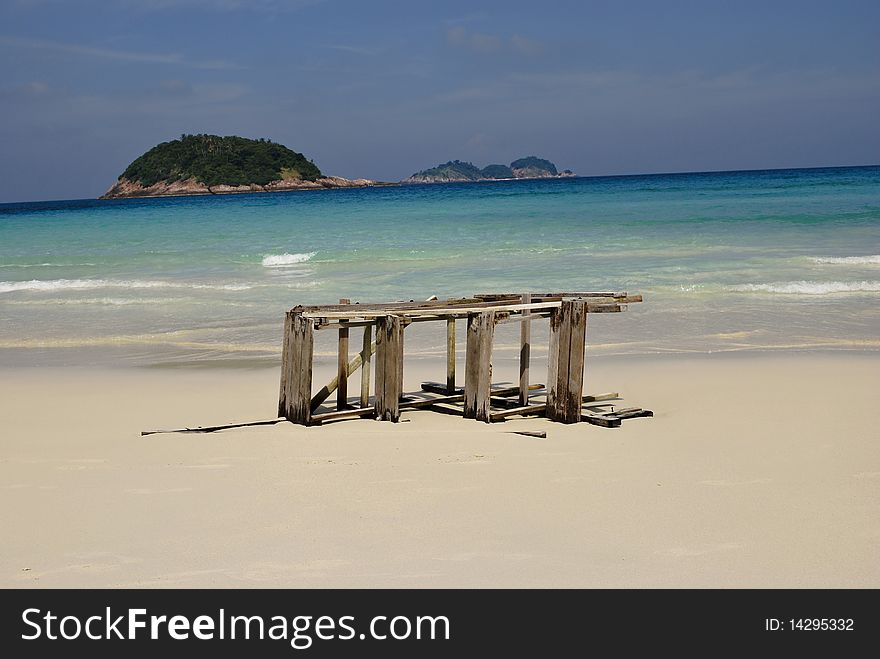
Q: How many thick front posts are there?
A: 4